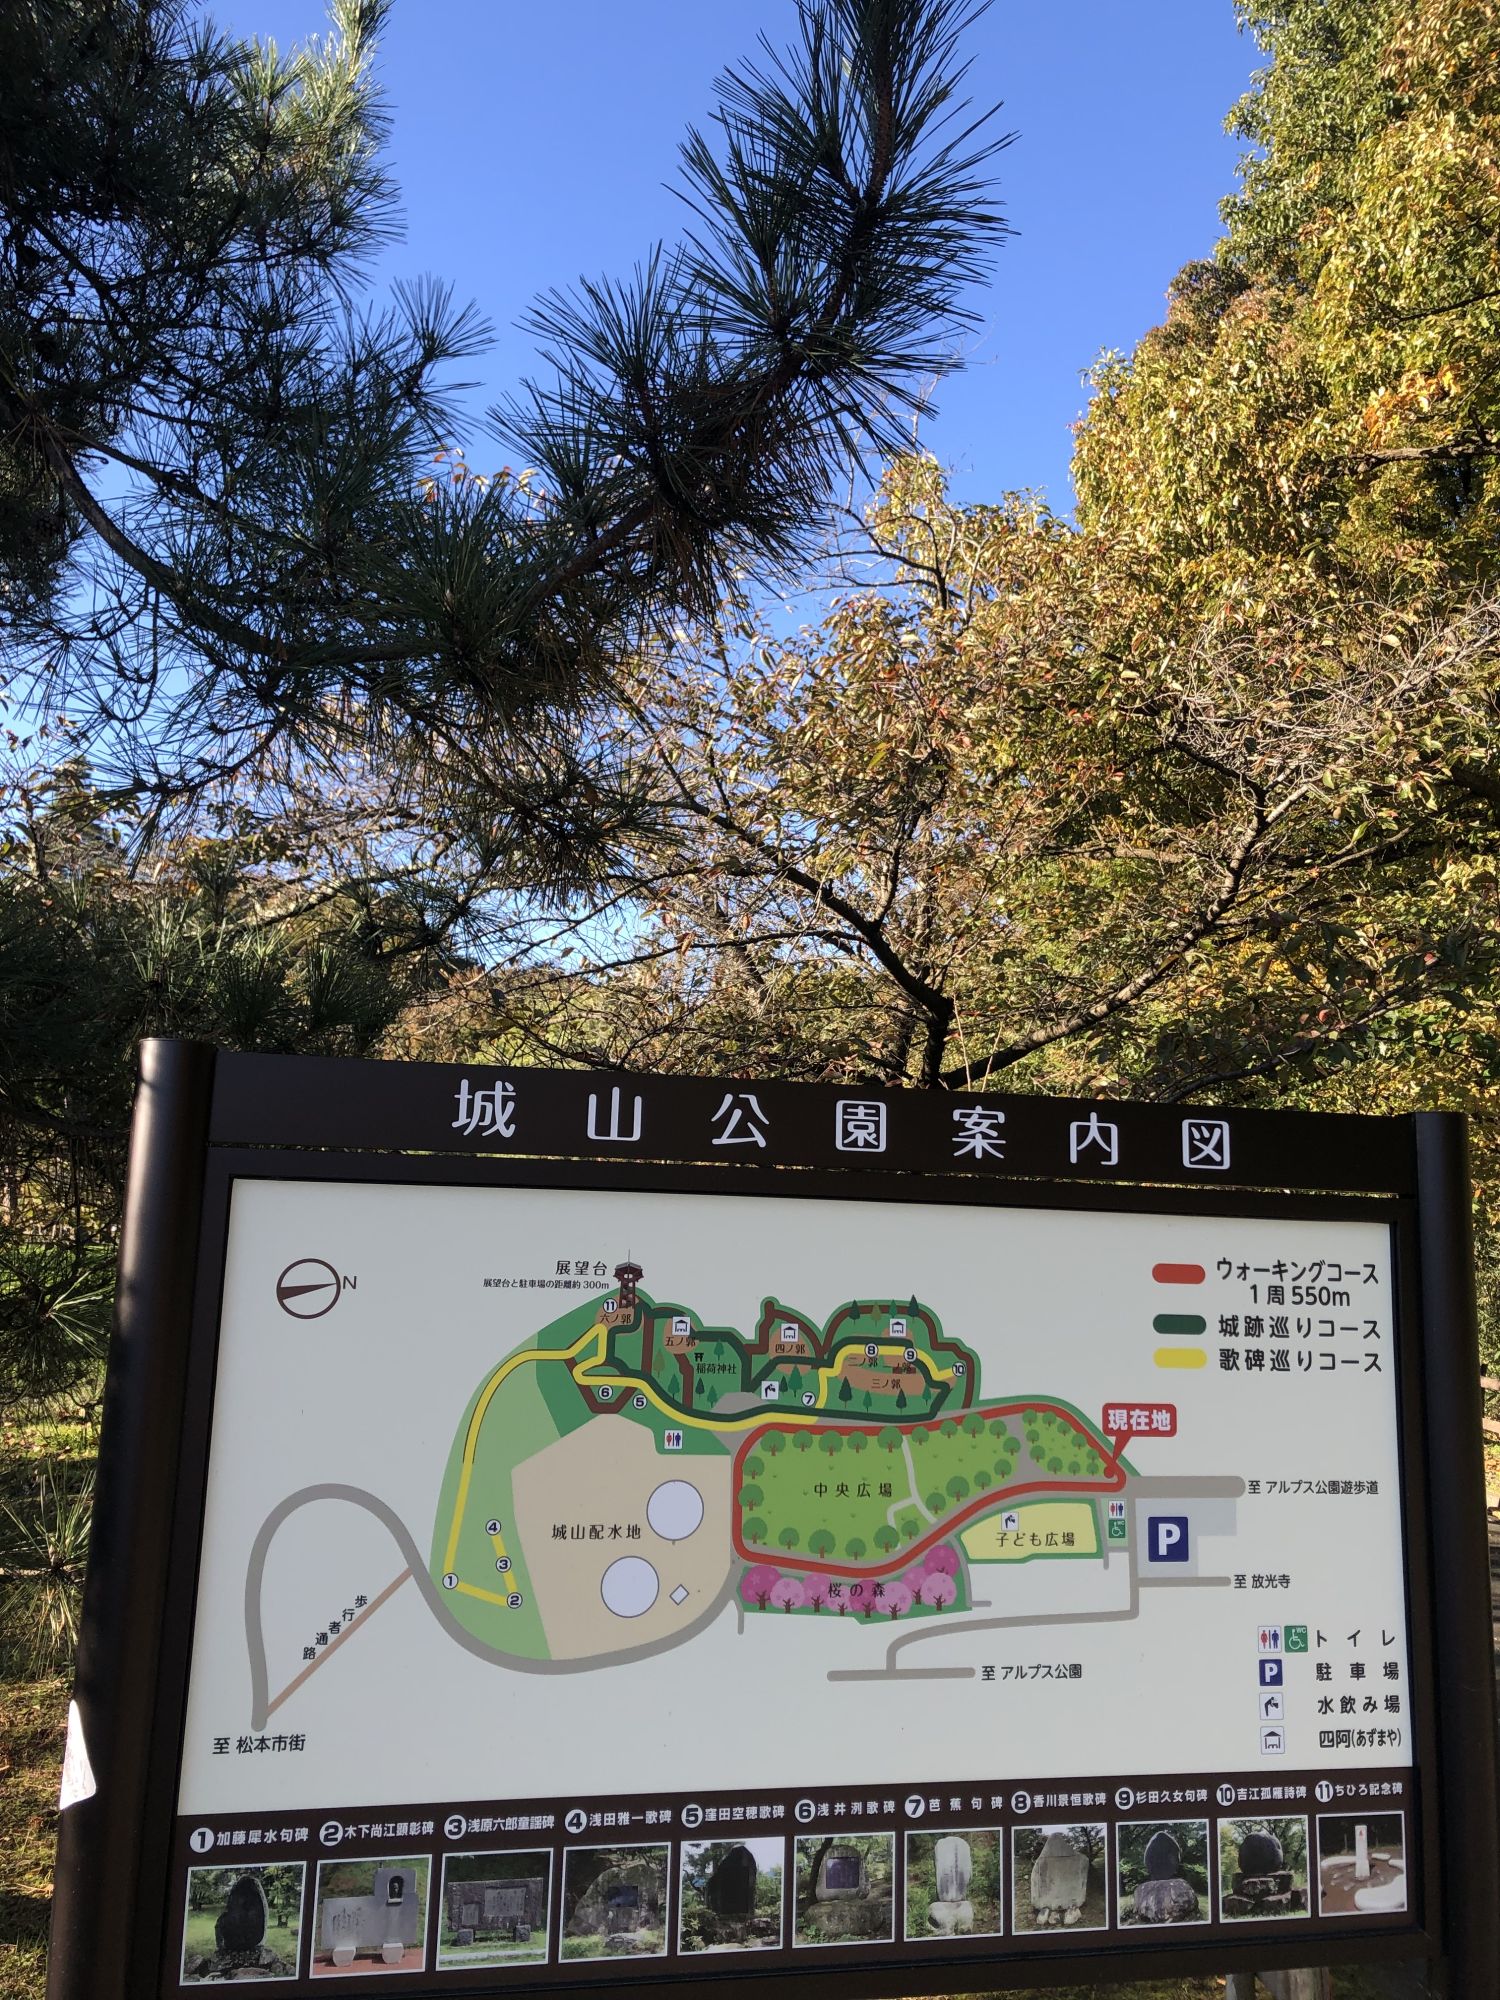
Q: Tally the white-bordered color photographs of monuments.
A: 11